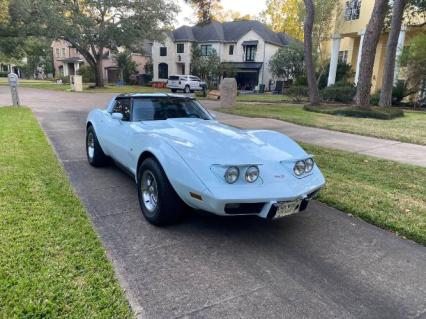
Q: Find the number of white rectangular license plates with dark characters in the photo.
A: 1